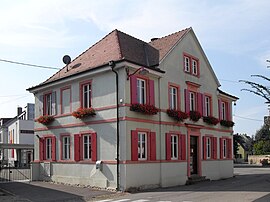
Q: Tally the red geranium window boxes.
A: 7